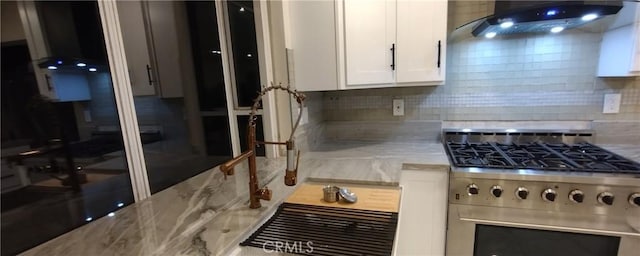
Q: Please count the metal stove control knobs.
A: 7